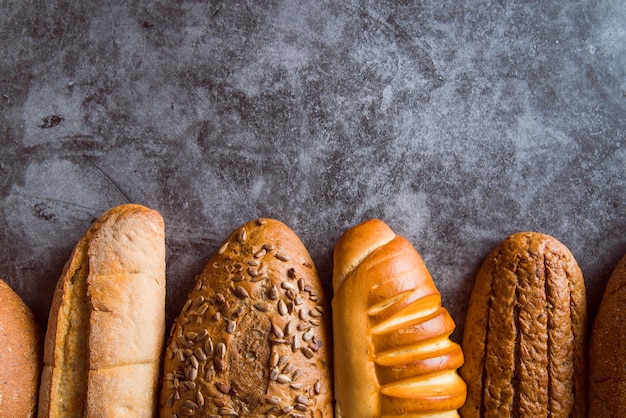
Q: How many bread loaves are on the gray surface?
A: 6